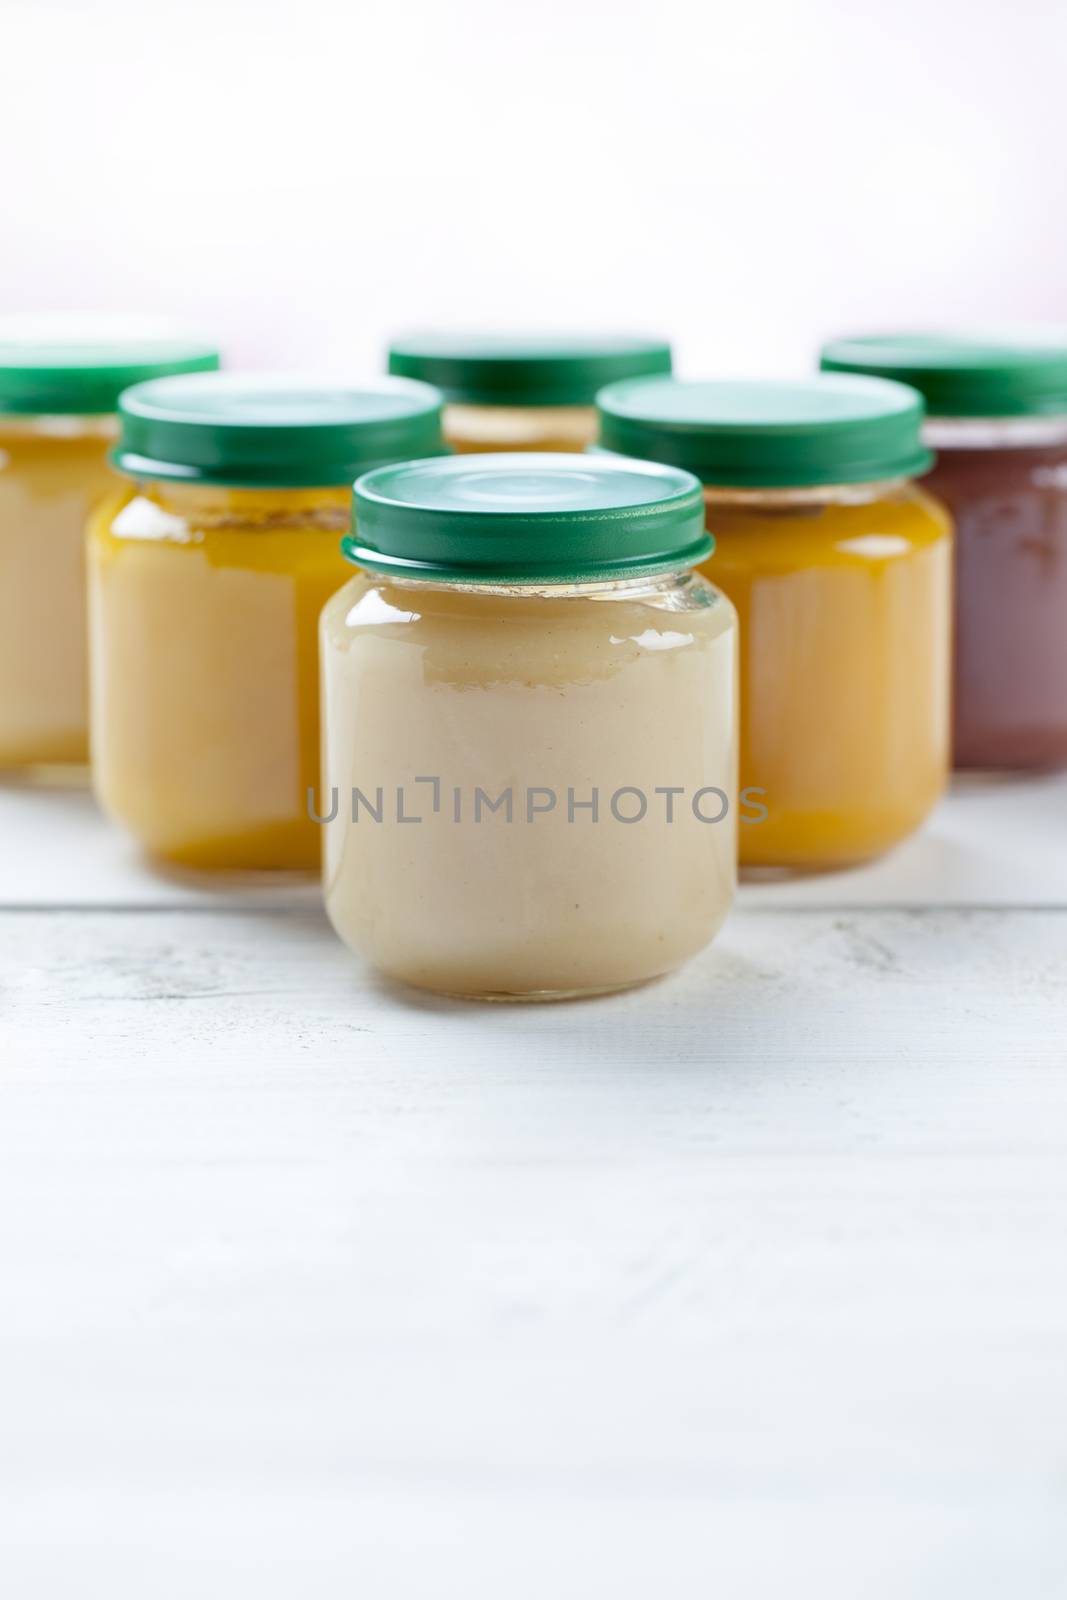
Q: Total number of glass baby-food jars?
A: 6